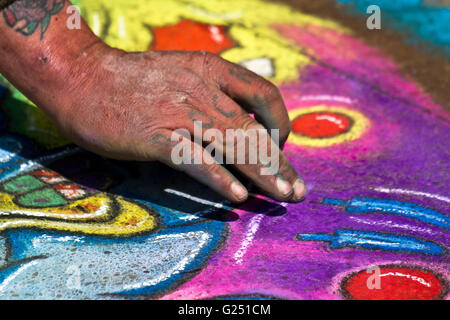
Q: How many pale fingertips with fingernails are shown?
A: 3